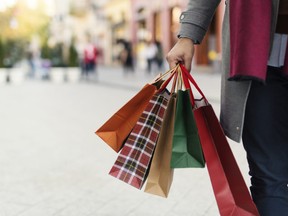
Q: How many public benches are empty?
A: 0